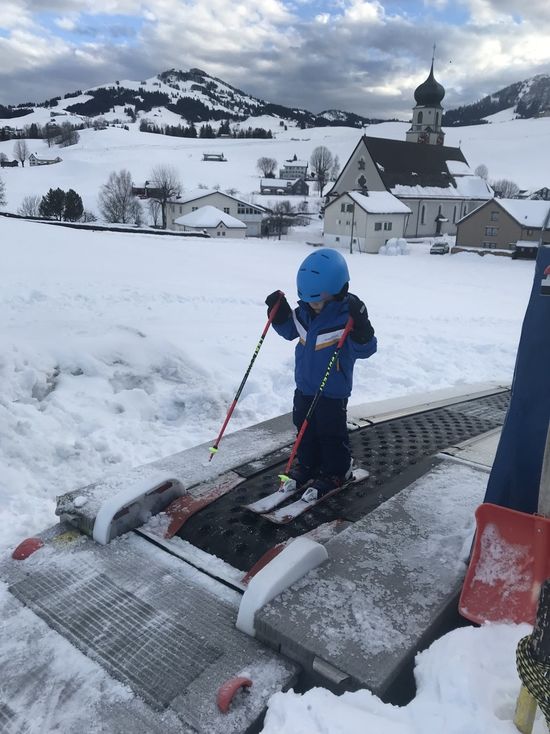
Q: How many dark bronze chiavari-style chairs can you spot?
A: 0